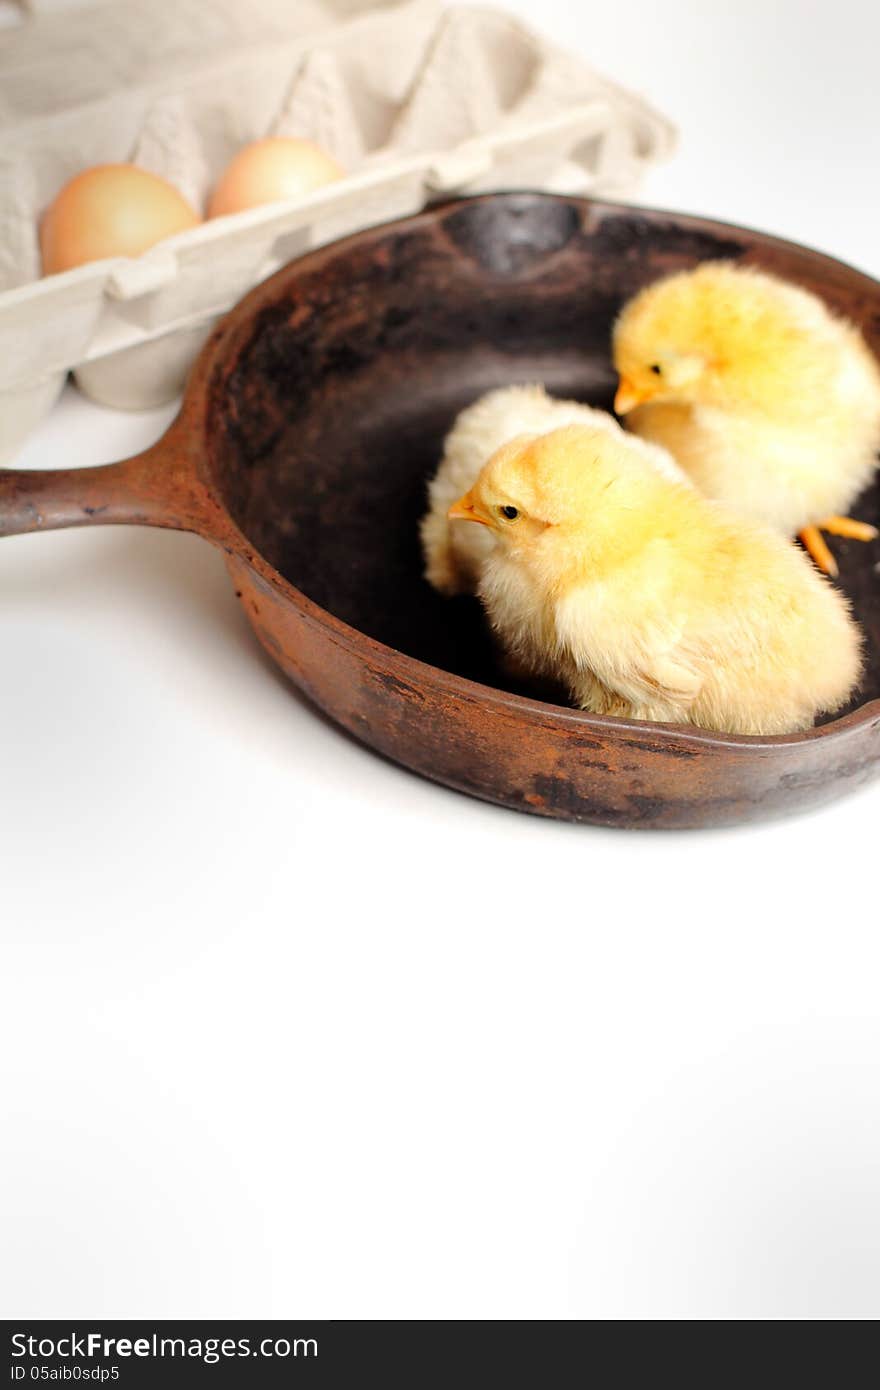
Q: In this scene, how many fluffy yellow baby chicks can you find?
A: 3